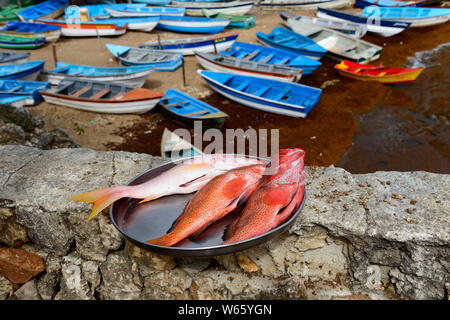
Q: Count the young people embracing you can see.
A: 0